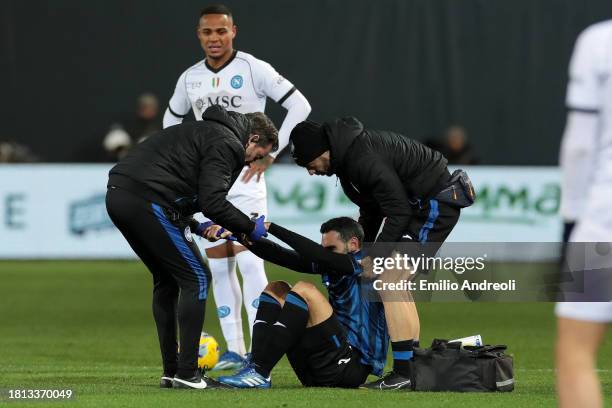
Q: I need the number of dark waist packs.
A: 1